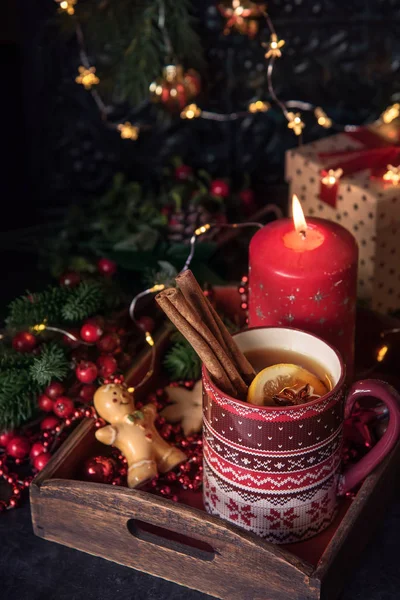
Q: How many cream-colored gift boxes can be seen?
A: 1